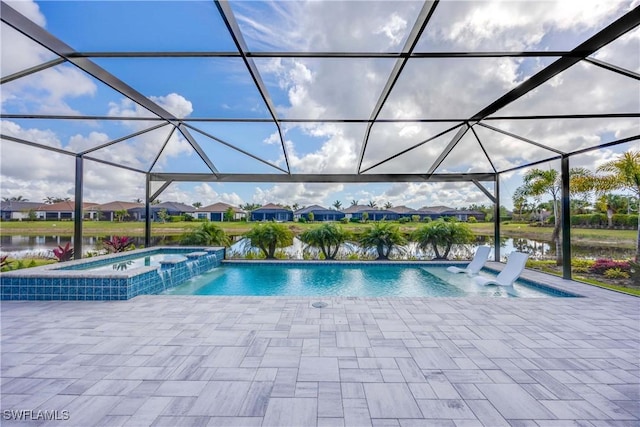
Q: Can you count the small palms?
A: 5